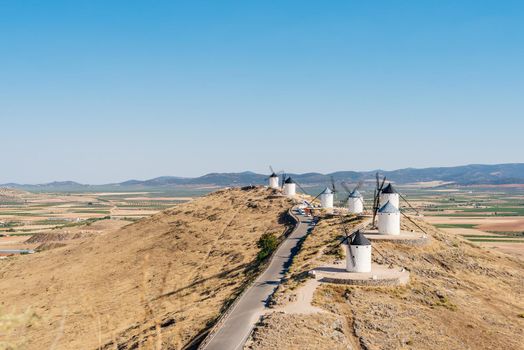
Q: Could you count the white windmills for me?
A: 7